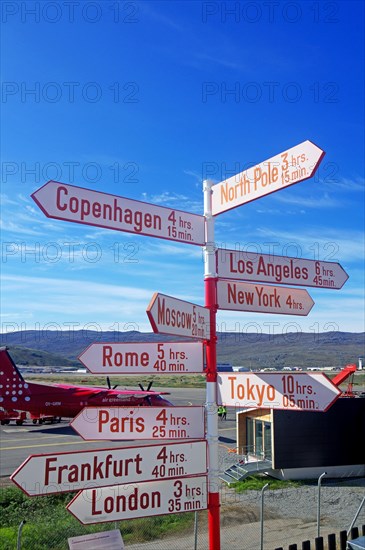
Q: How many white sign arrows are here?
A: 10